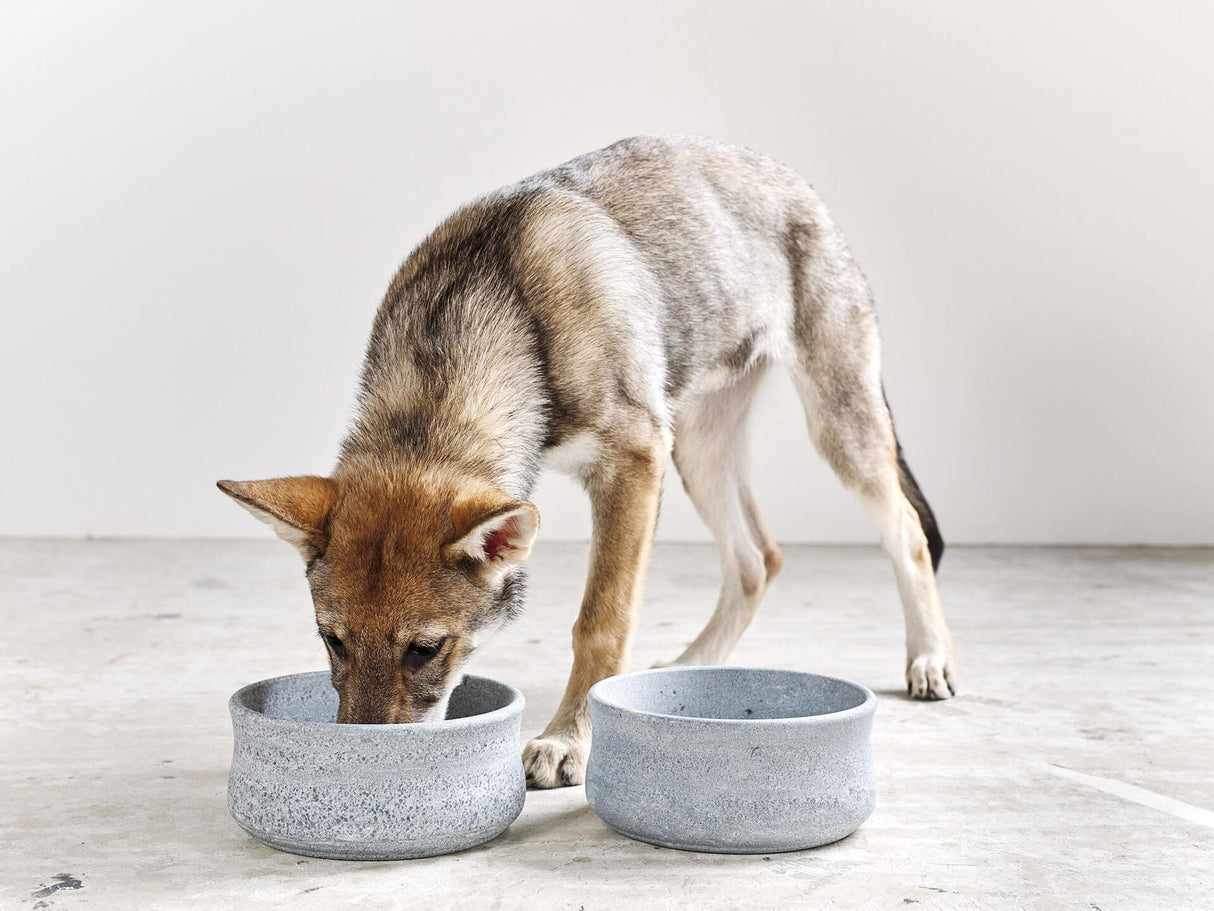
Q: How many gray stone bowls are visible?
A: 2